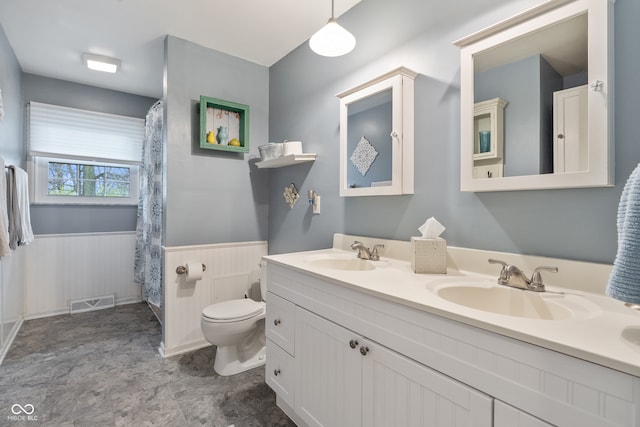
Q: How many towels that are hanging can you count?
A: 3